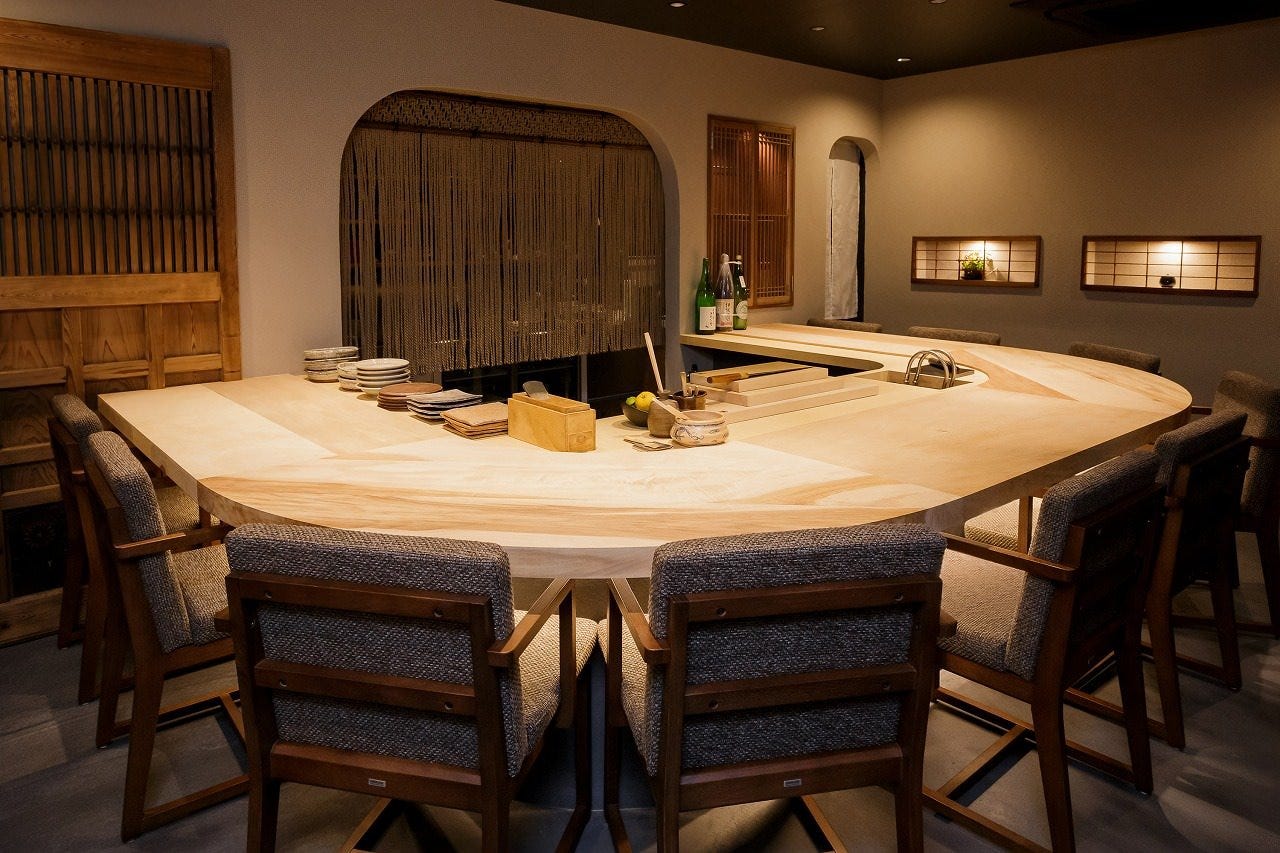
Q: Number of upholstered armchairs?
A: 10